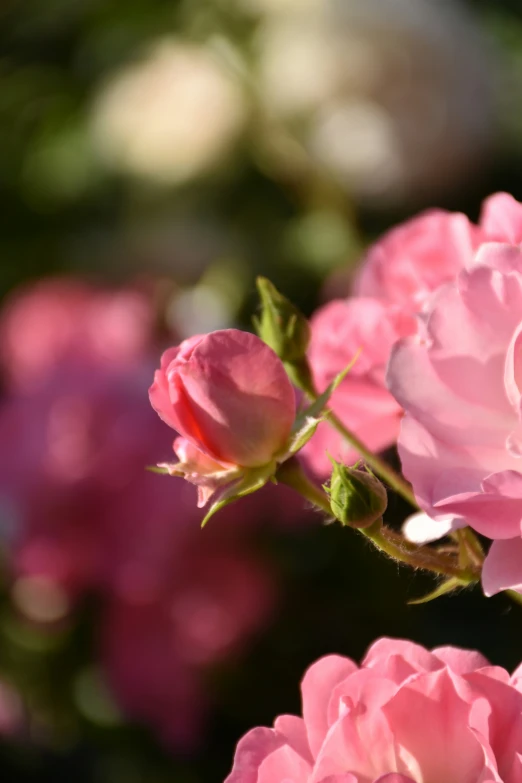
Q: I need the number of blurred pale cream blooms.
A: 2